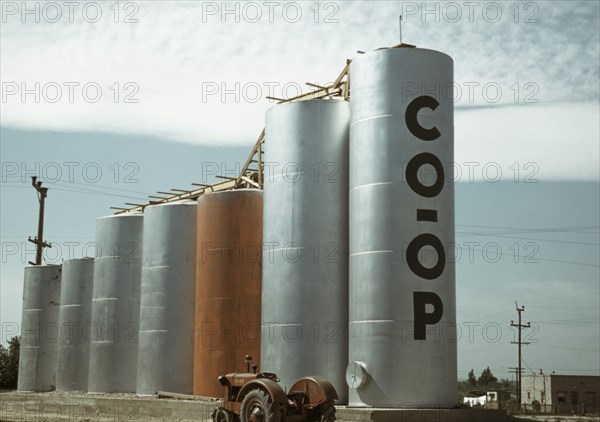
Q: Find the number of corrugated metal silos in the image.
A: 7